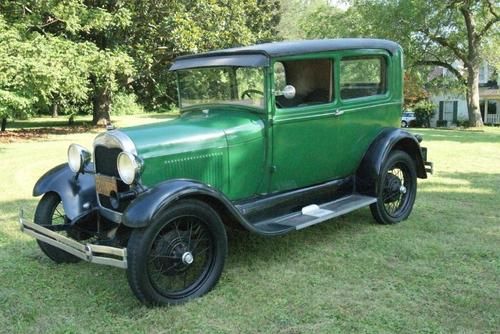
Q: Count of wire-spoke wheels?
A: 3